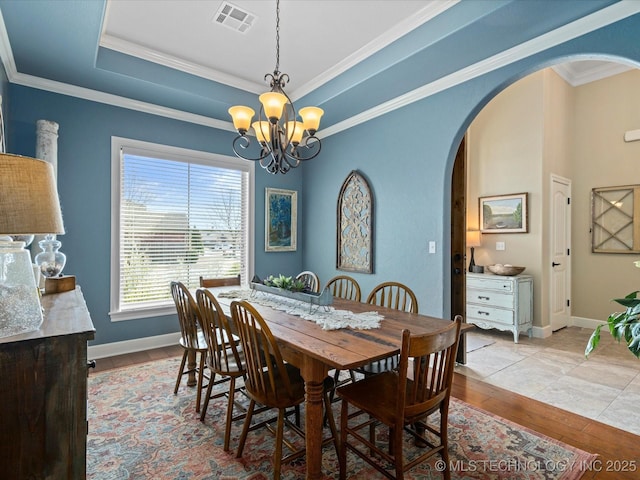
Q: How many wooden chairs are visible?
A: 8